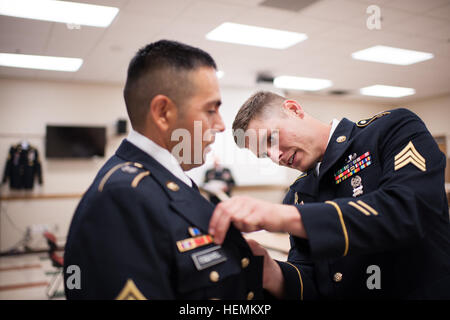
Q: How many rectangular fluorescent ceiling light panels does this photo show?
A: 6